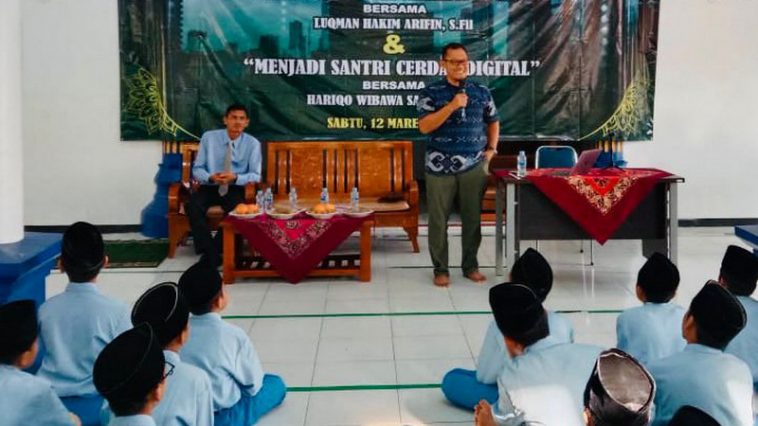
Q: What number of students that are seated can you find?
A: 12